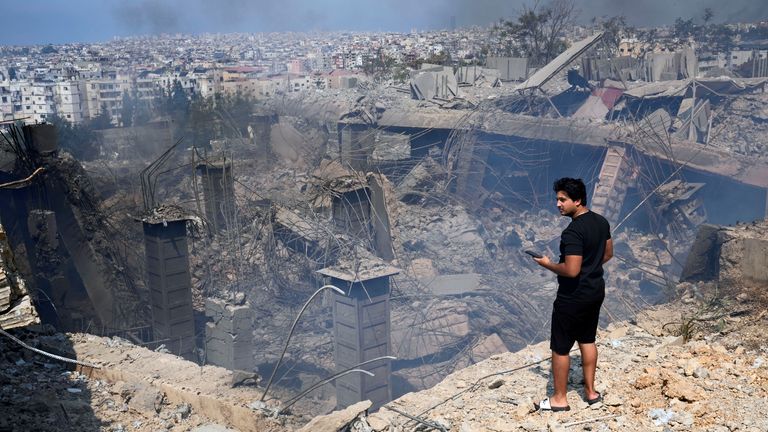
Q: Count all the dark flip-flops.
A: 2